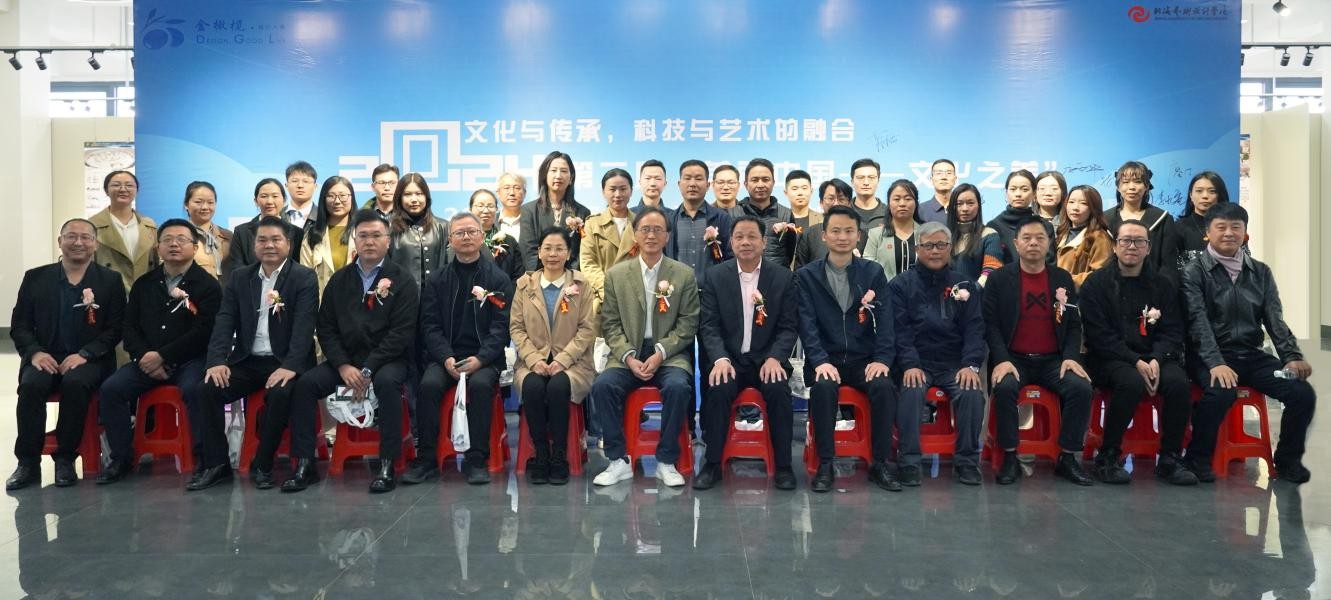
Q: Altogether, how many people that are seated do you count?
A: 13